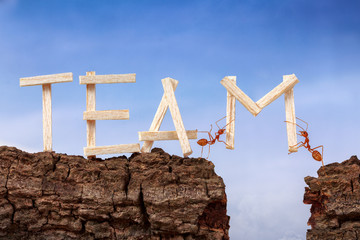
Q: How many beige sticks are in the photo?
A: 13